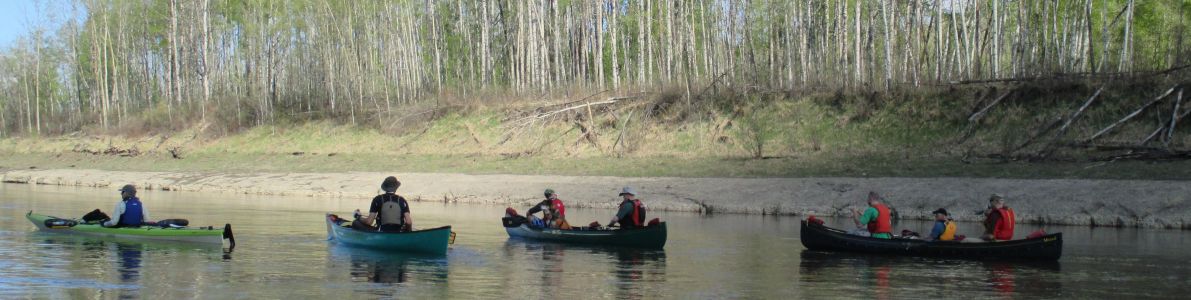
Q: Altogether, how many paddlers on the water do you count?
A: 7